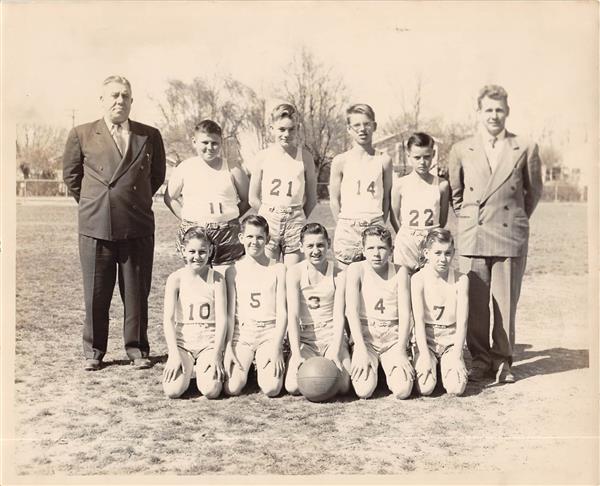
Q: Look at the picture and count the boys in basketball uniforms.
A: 9